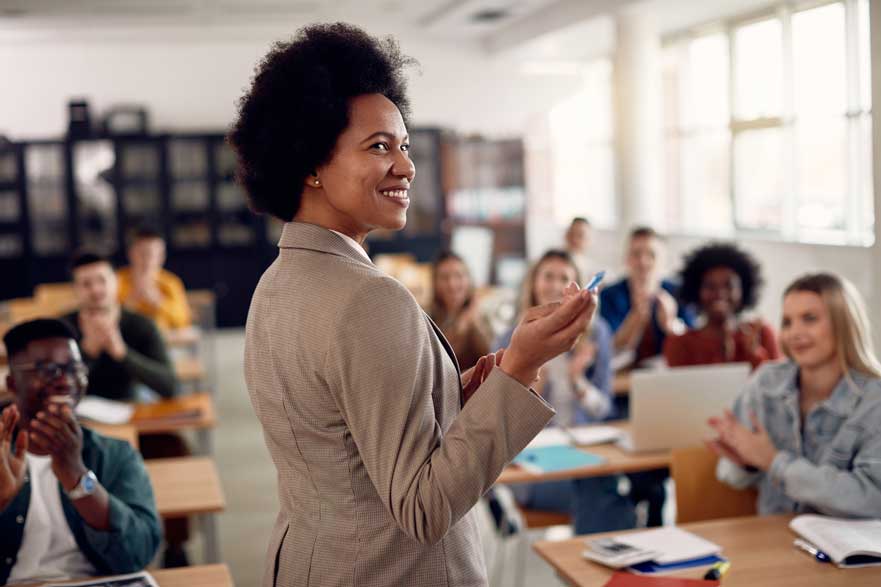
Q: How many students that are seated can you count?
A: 9